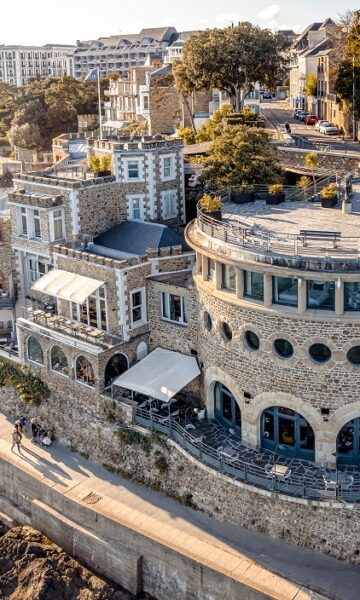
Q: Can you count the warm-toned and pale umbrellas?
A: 2